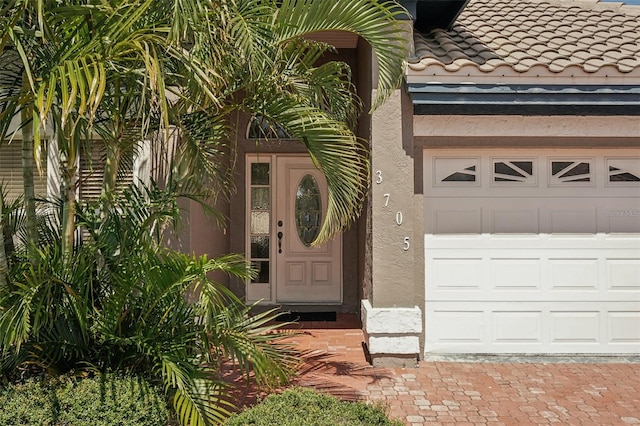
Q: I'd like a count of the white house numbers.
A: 4